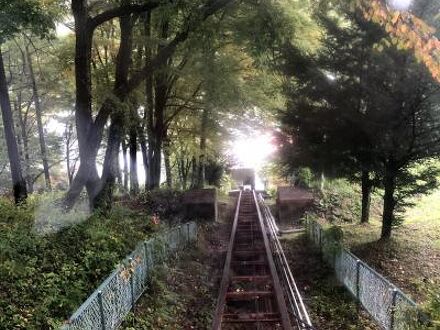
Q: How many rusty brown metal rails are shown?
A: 2